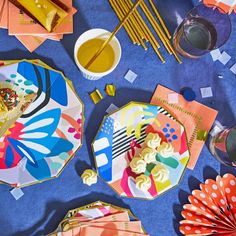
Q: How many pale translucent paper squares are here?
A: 8